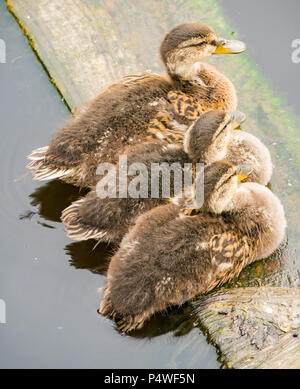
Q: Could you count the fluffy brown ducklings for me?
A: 3